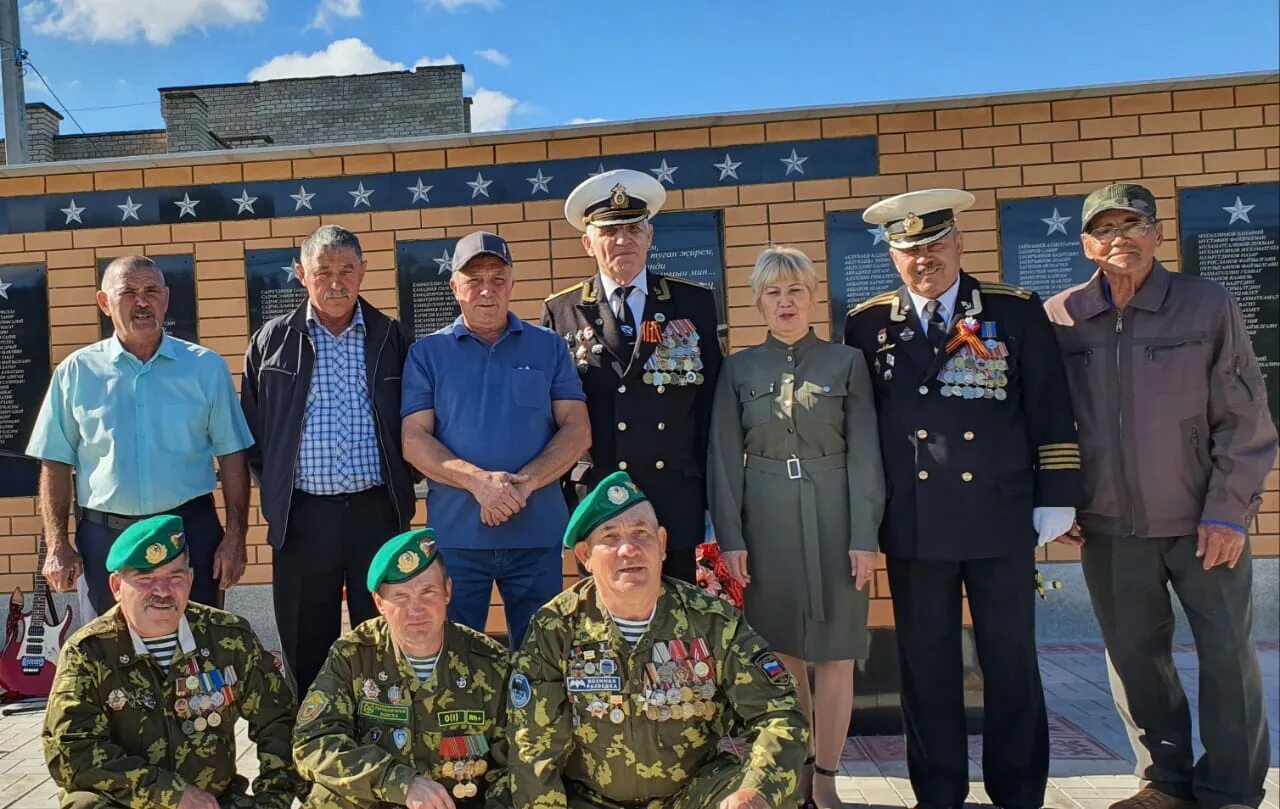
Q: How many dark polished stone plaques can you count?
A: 8